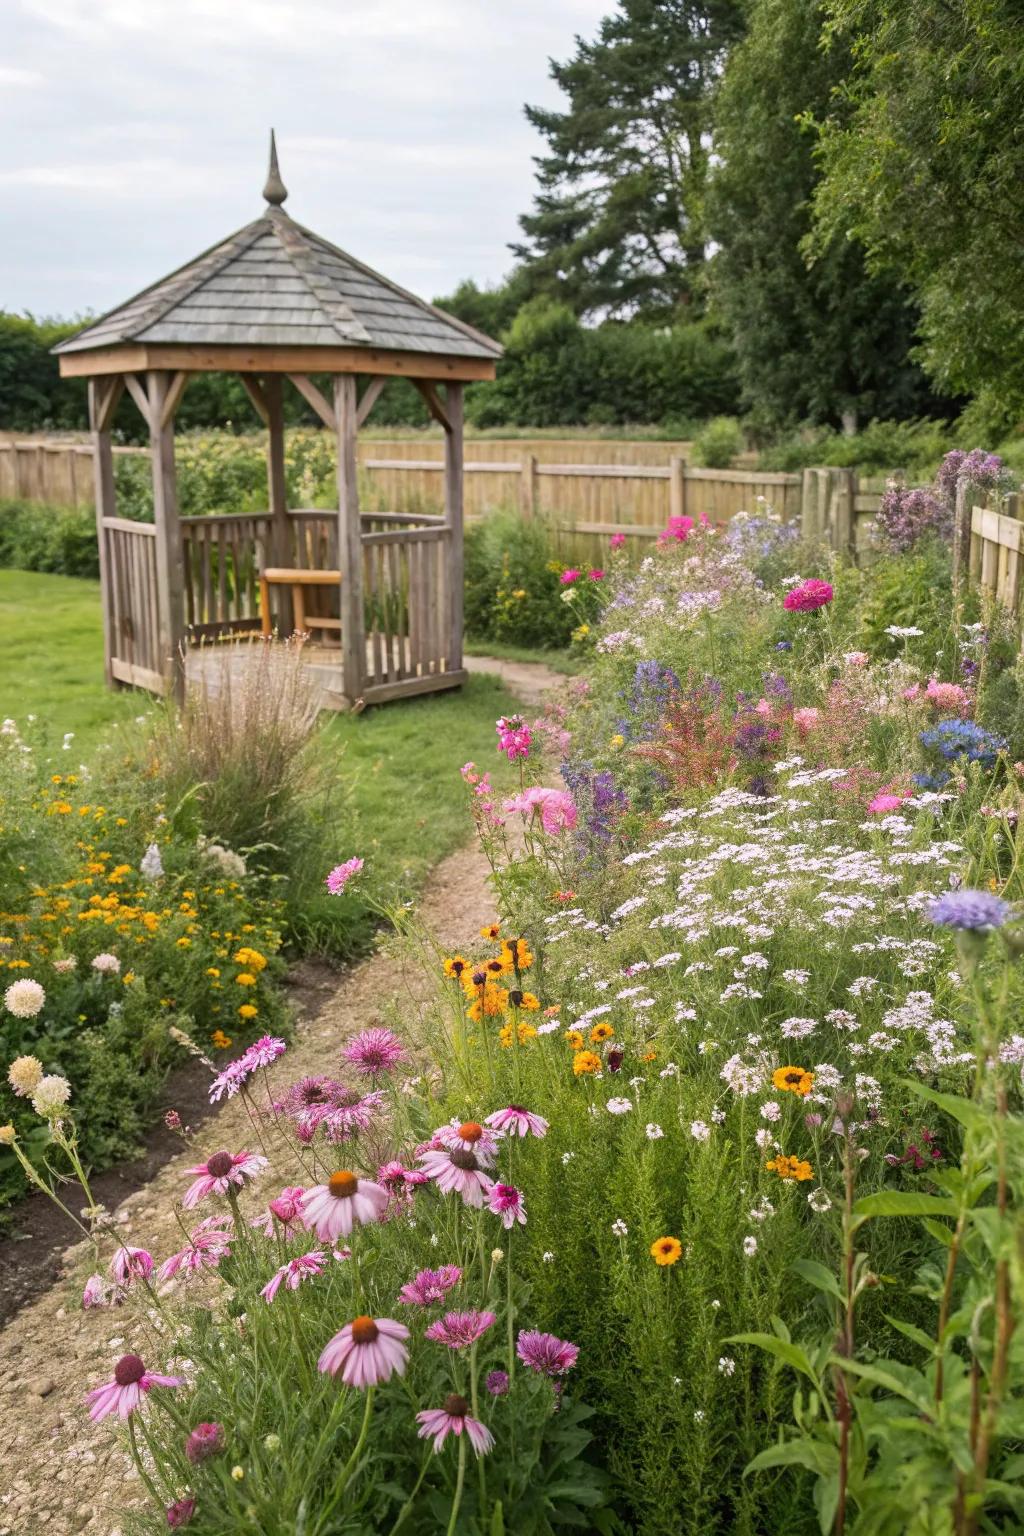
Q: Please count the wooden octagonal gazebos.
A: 1